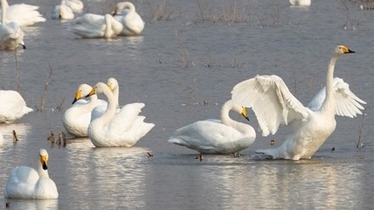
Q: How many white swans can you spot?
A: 14